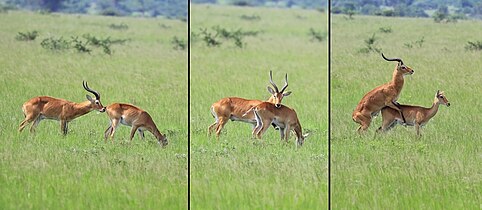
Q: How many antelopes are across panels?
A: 6